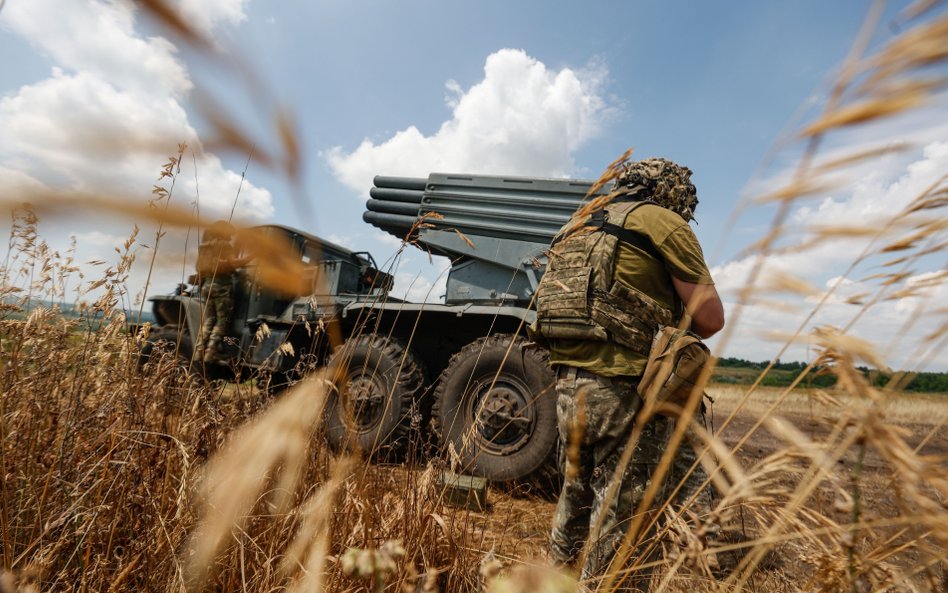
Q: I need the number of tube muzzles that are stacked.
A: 4